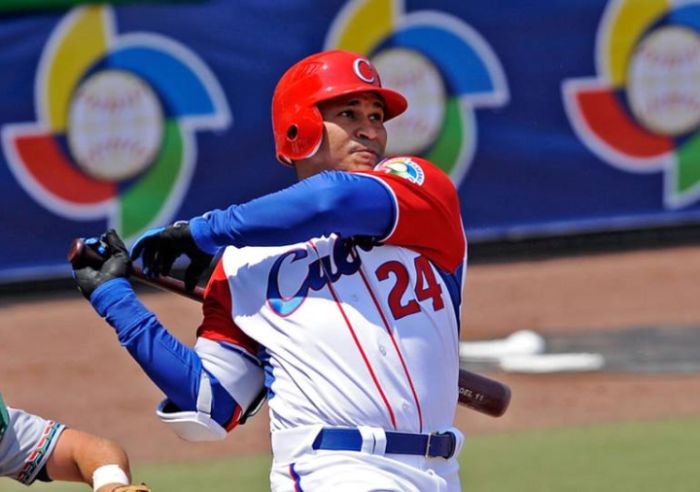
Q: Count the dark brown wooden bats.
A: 1